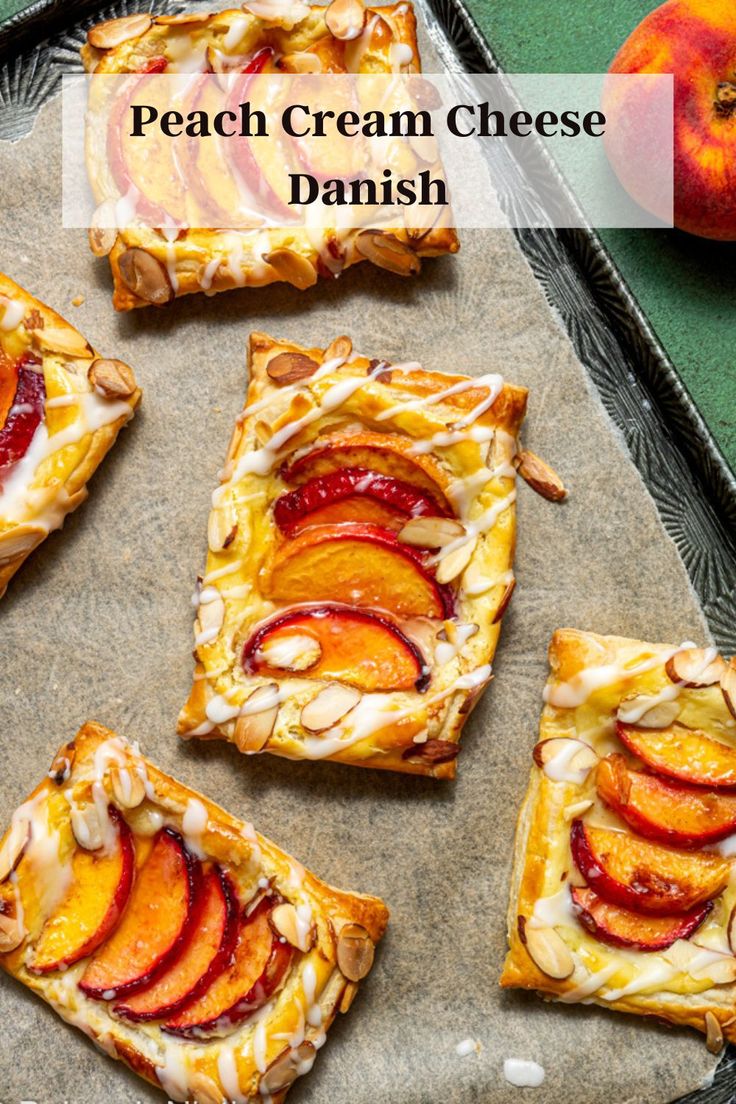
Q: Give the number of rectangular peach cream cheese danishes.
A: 5